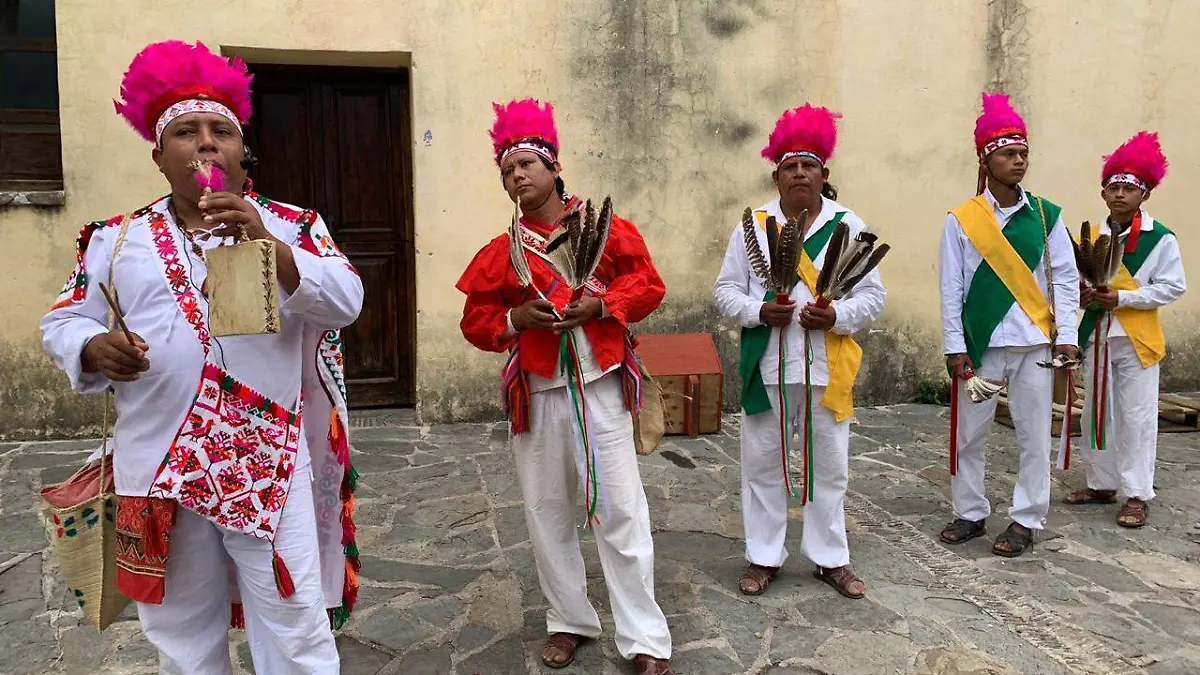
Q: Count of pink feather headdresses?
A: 5